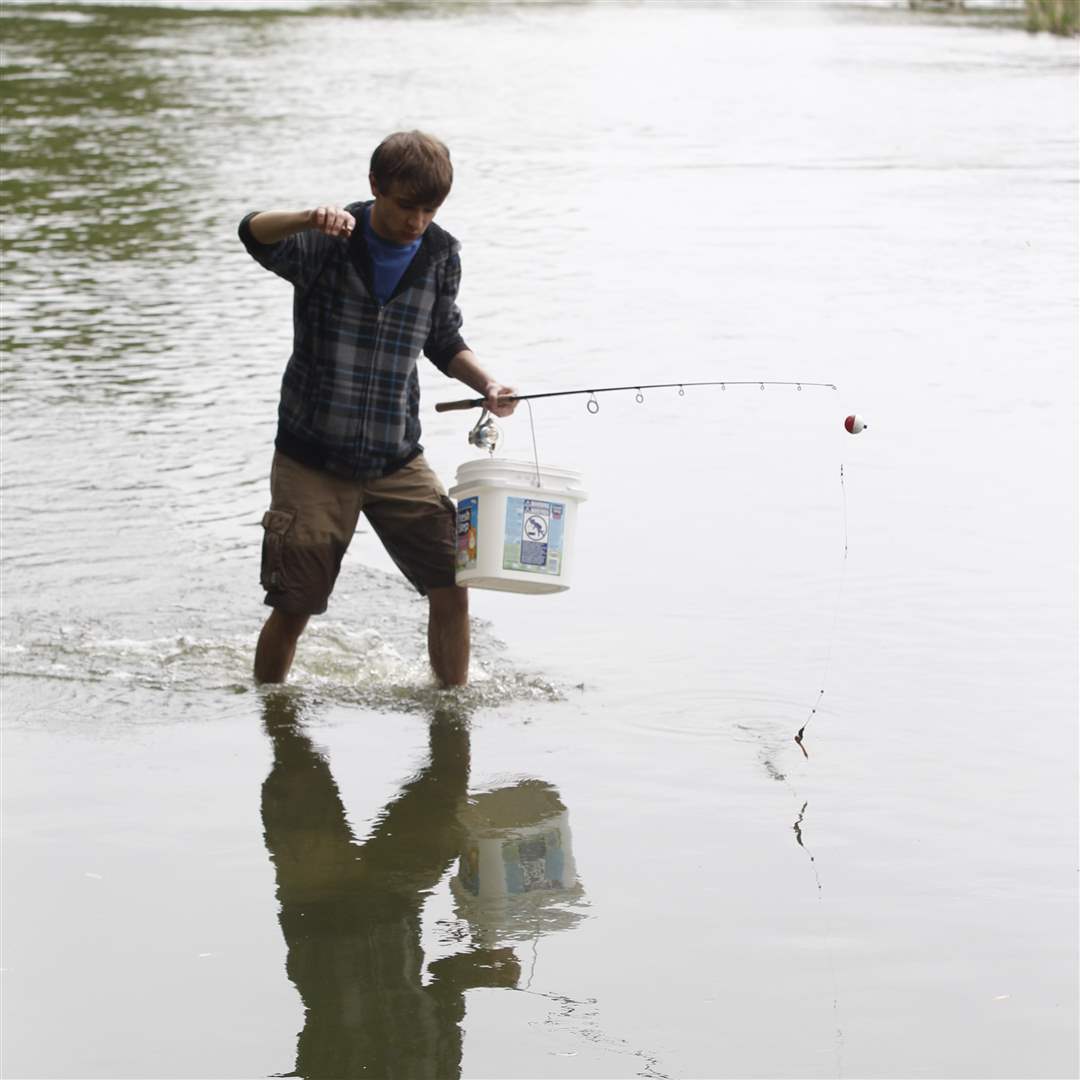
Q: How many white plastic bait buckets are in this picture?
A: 1